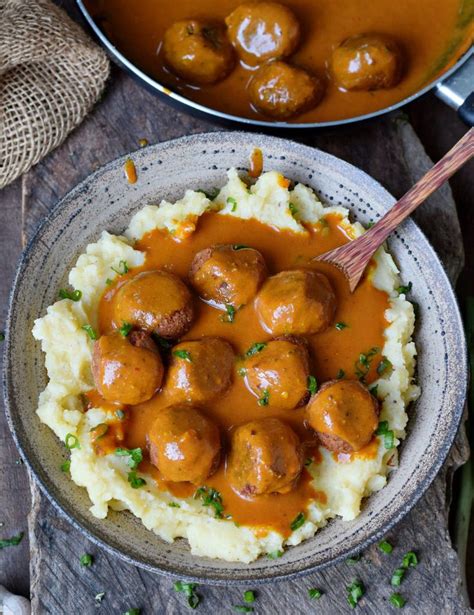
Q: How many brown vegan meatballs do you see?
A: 13